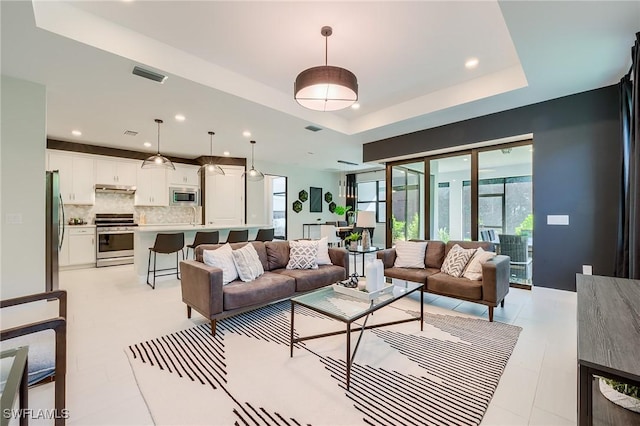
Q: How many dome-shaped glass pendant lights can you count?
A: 3